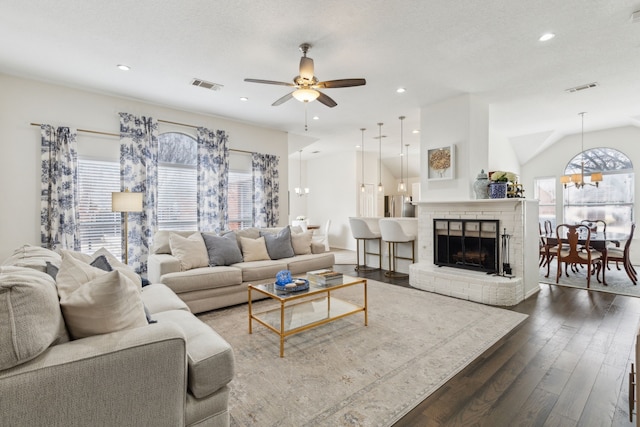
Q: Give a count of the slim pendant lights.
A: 4